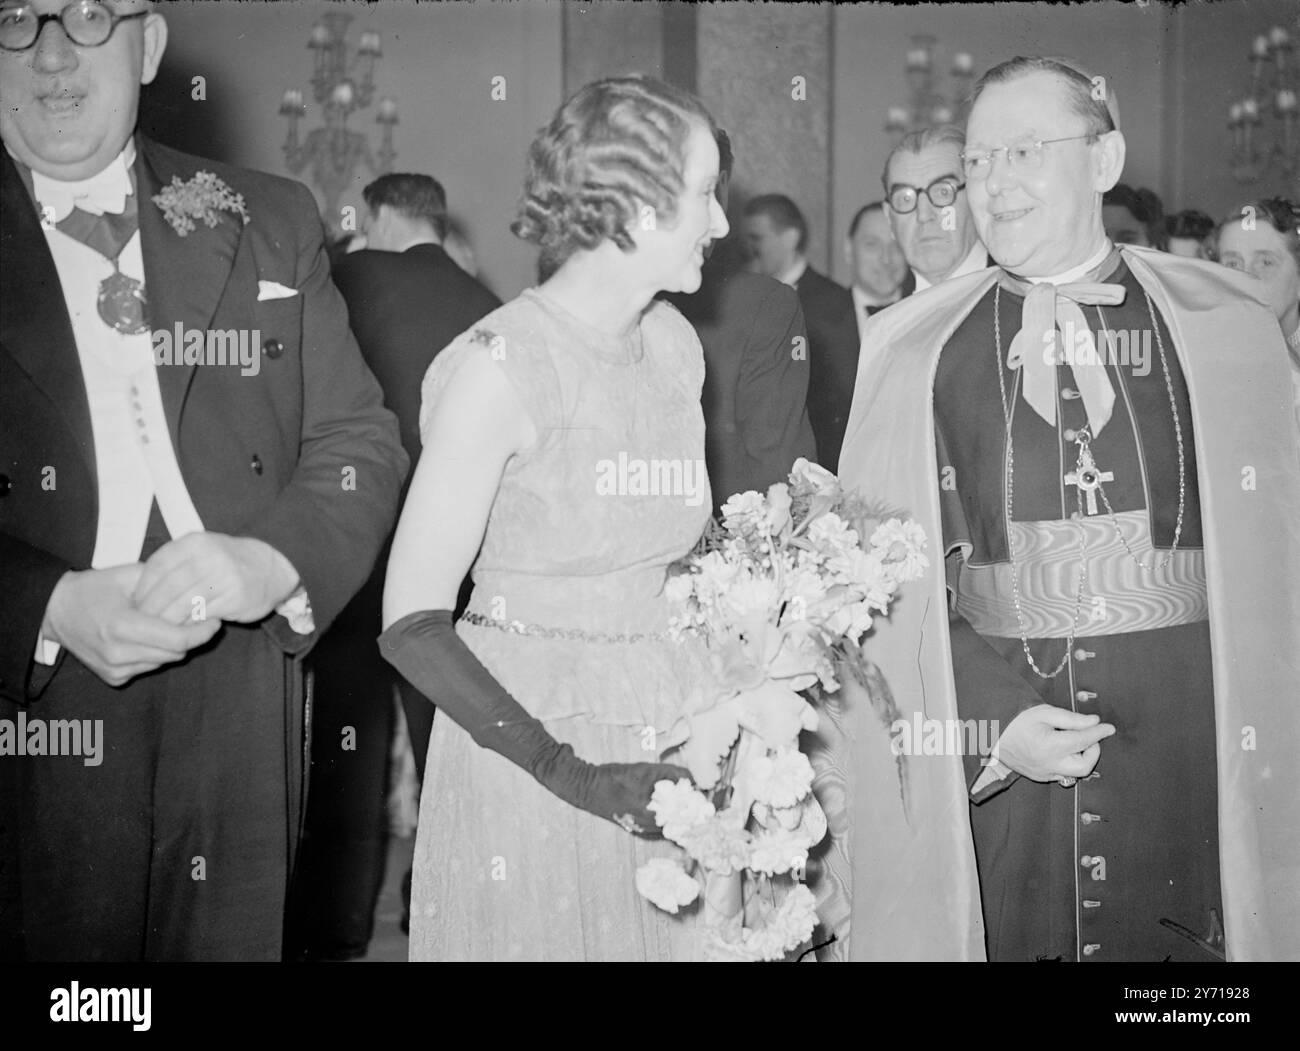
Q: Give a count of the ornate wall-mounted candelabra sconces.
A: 3